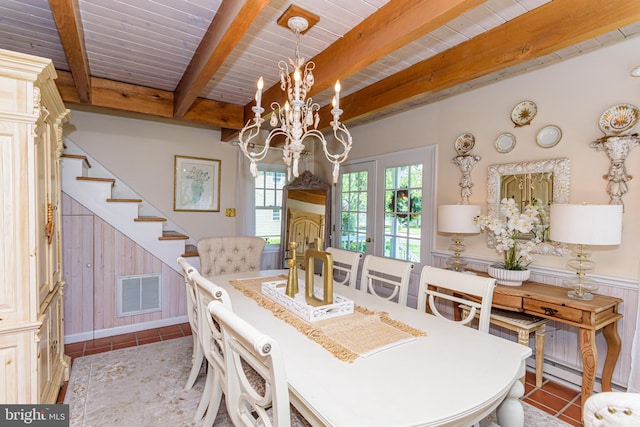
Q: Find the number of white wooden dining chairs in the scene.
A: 6